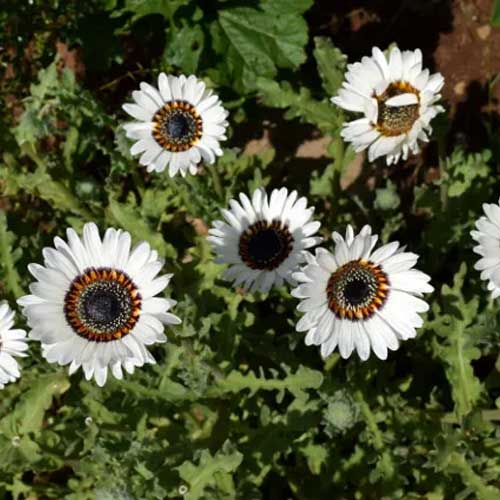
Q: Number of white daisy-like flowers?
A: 7